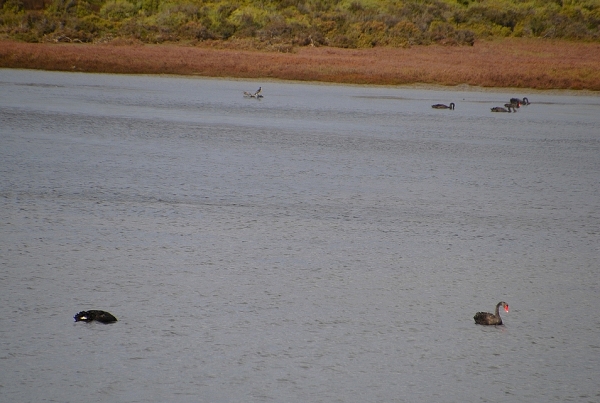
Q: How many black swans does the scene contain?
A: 6